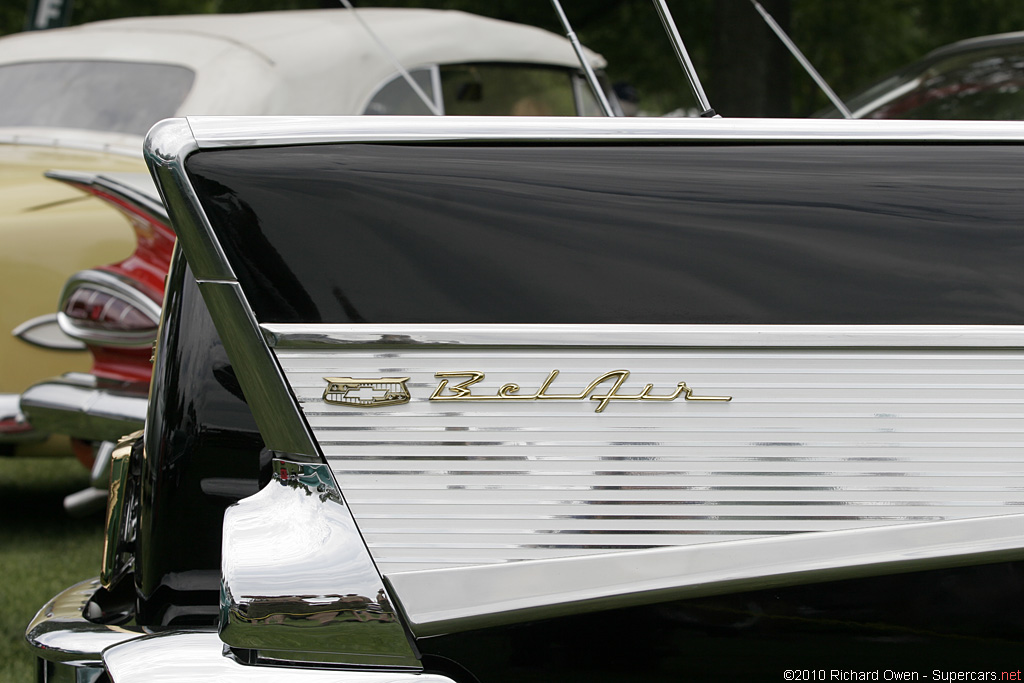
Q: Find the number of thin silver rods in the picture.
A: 4